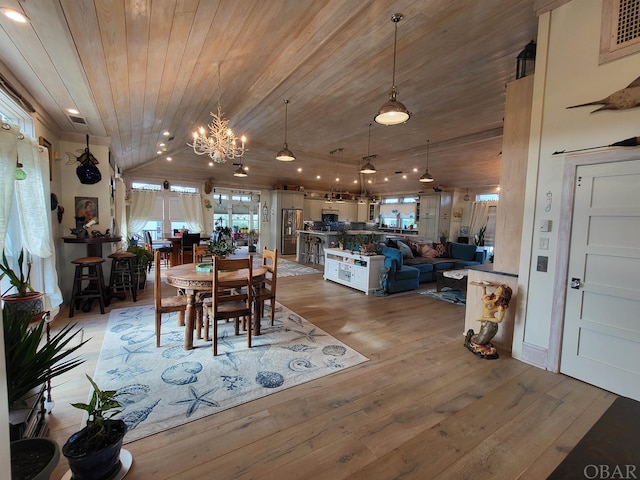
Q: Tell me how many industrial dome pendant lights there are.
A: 5